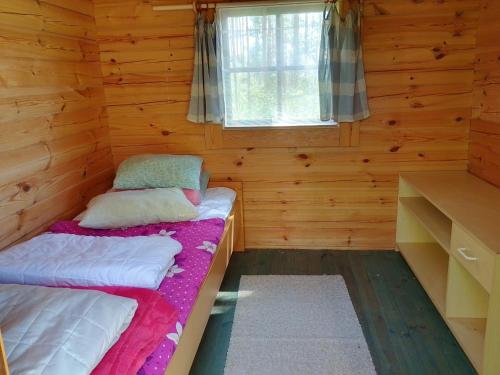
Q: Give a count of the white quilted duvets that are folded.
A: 2